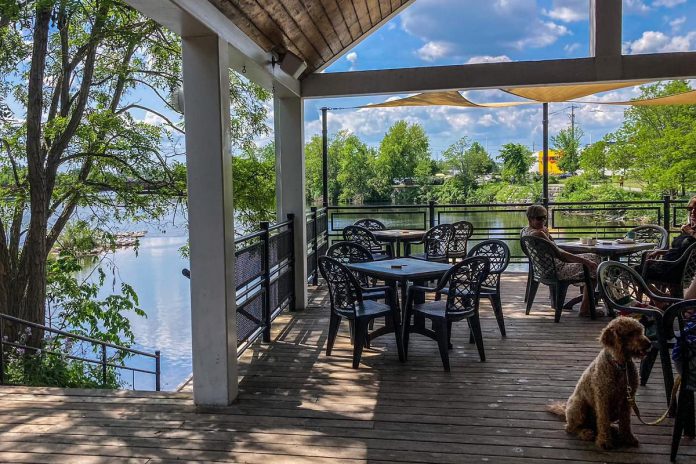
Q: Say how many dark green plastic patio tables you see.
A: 3